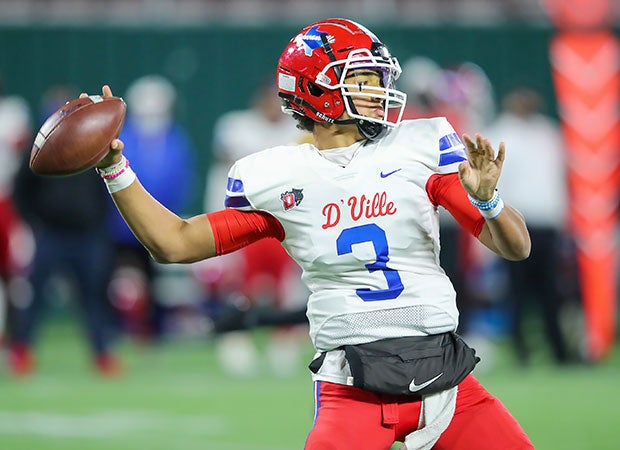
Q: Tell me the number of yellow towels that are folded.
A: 0